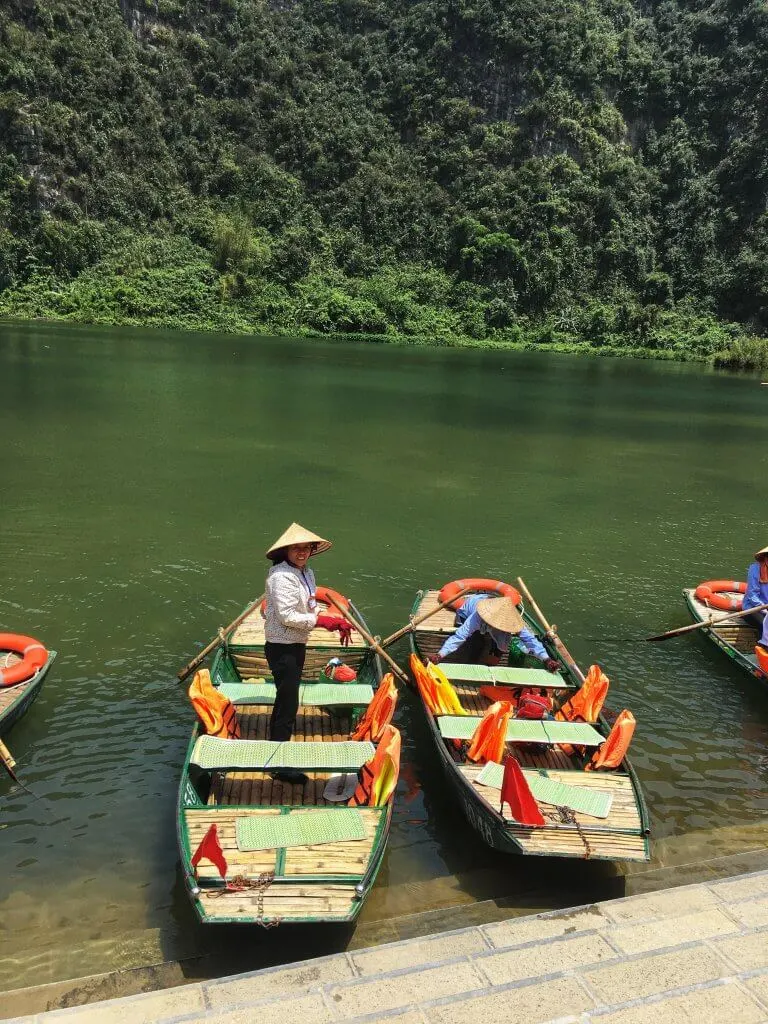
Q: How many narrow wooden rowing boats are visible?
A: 4